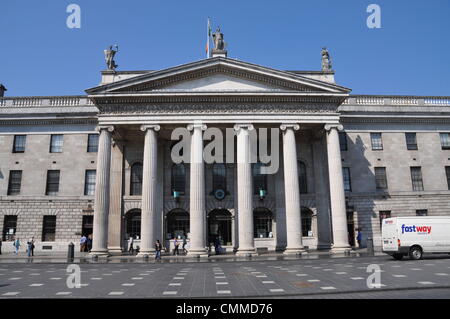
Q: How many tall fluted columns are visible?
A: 6